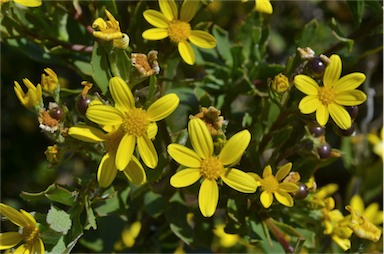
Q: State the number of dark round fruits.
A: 8